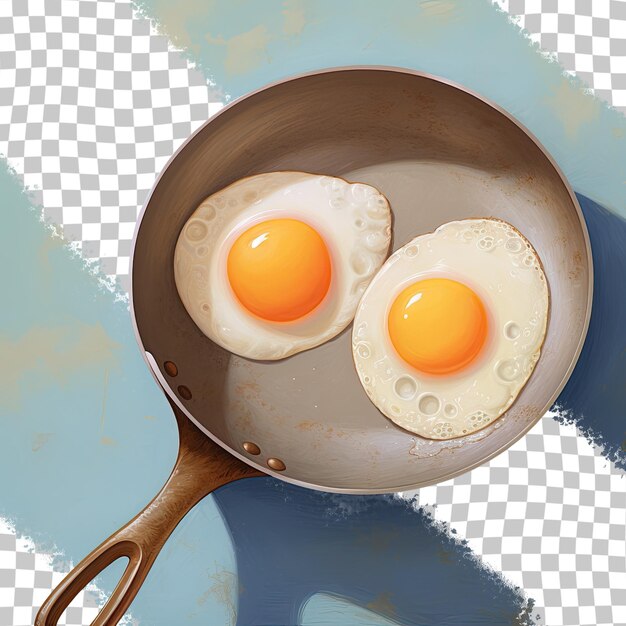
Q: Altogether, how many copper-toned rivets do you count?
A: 4